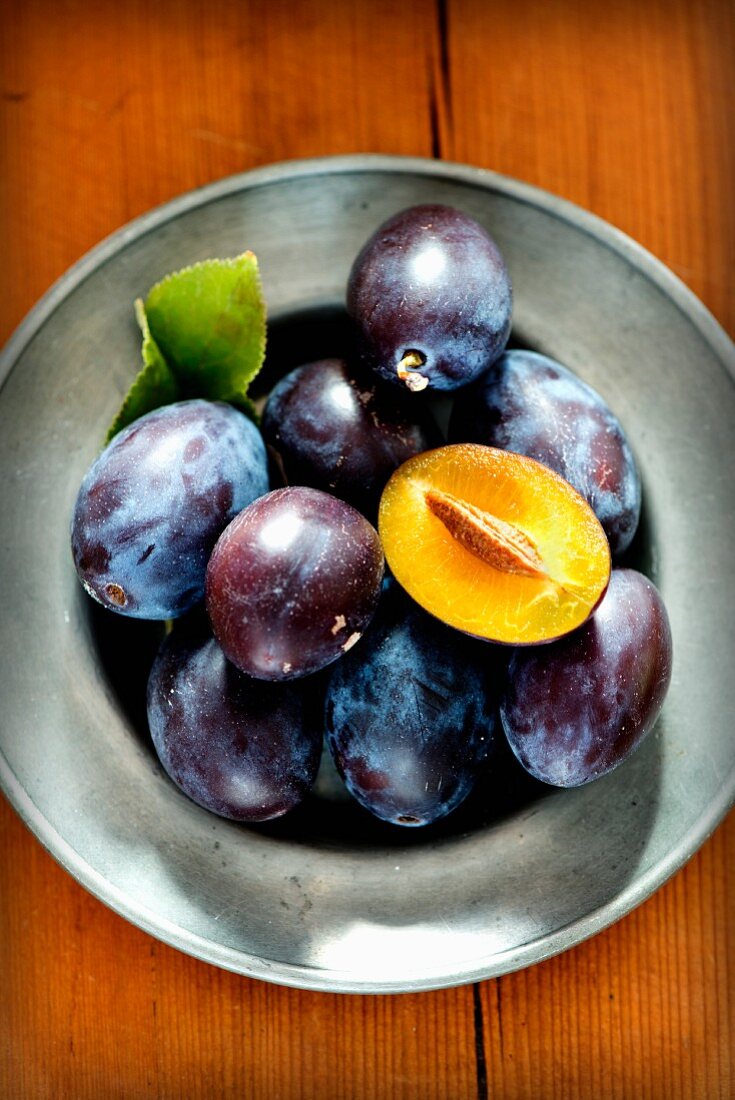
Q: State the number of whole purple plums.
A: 8